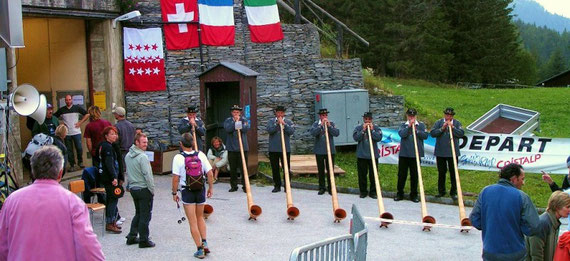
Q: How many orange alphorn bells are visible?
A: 7